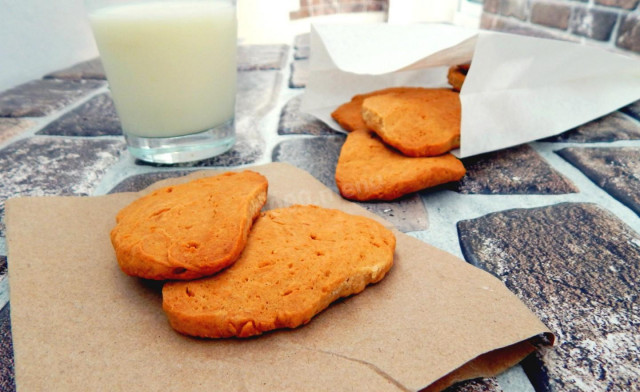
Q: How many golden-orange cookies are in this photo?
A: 6